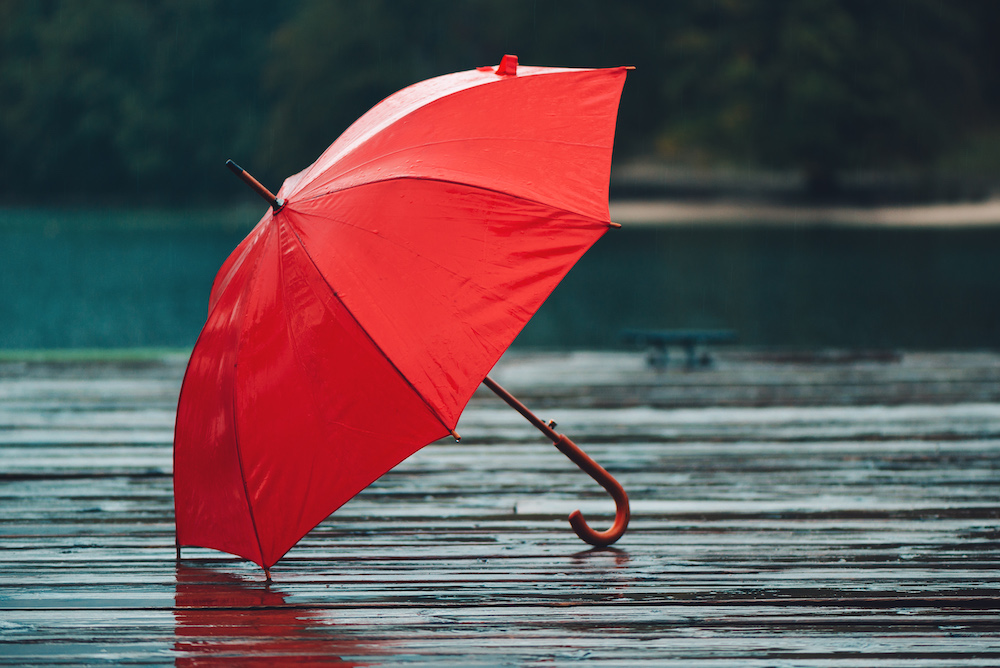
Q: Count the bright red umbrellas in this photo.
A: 1